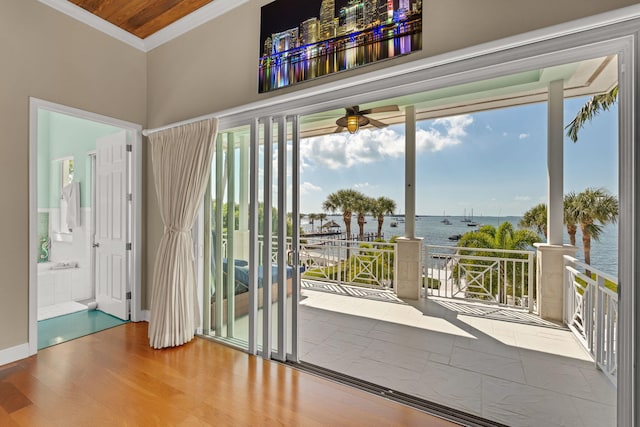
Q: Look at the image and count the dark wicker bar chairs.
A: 0